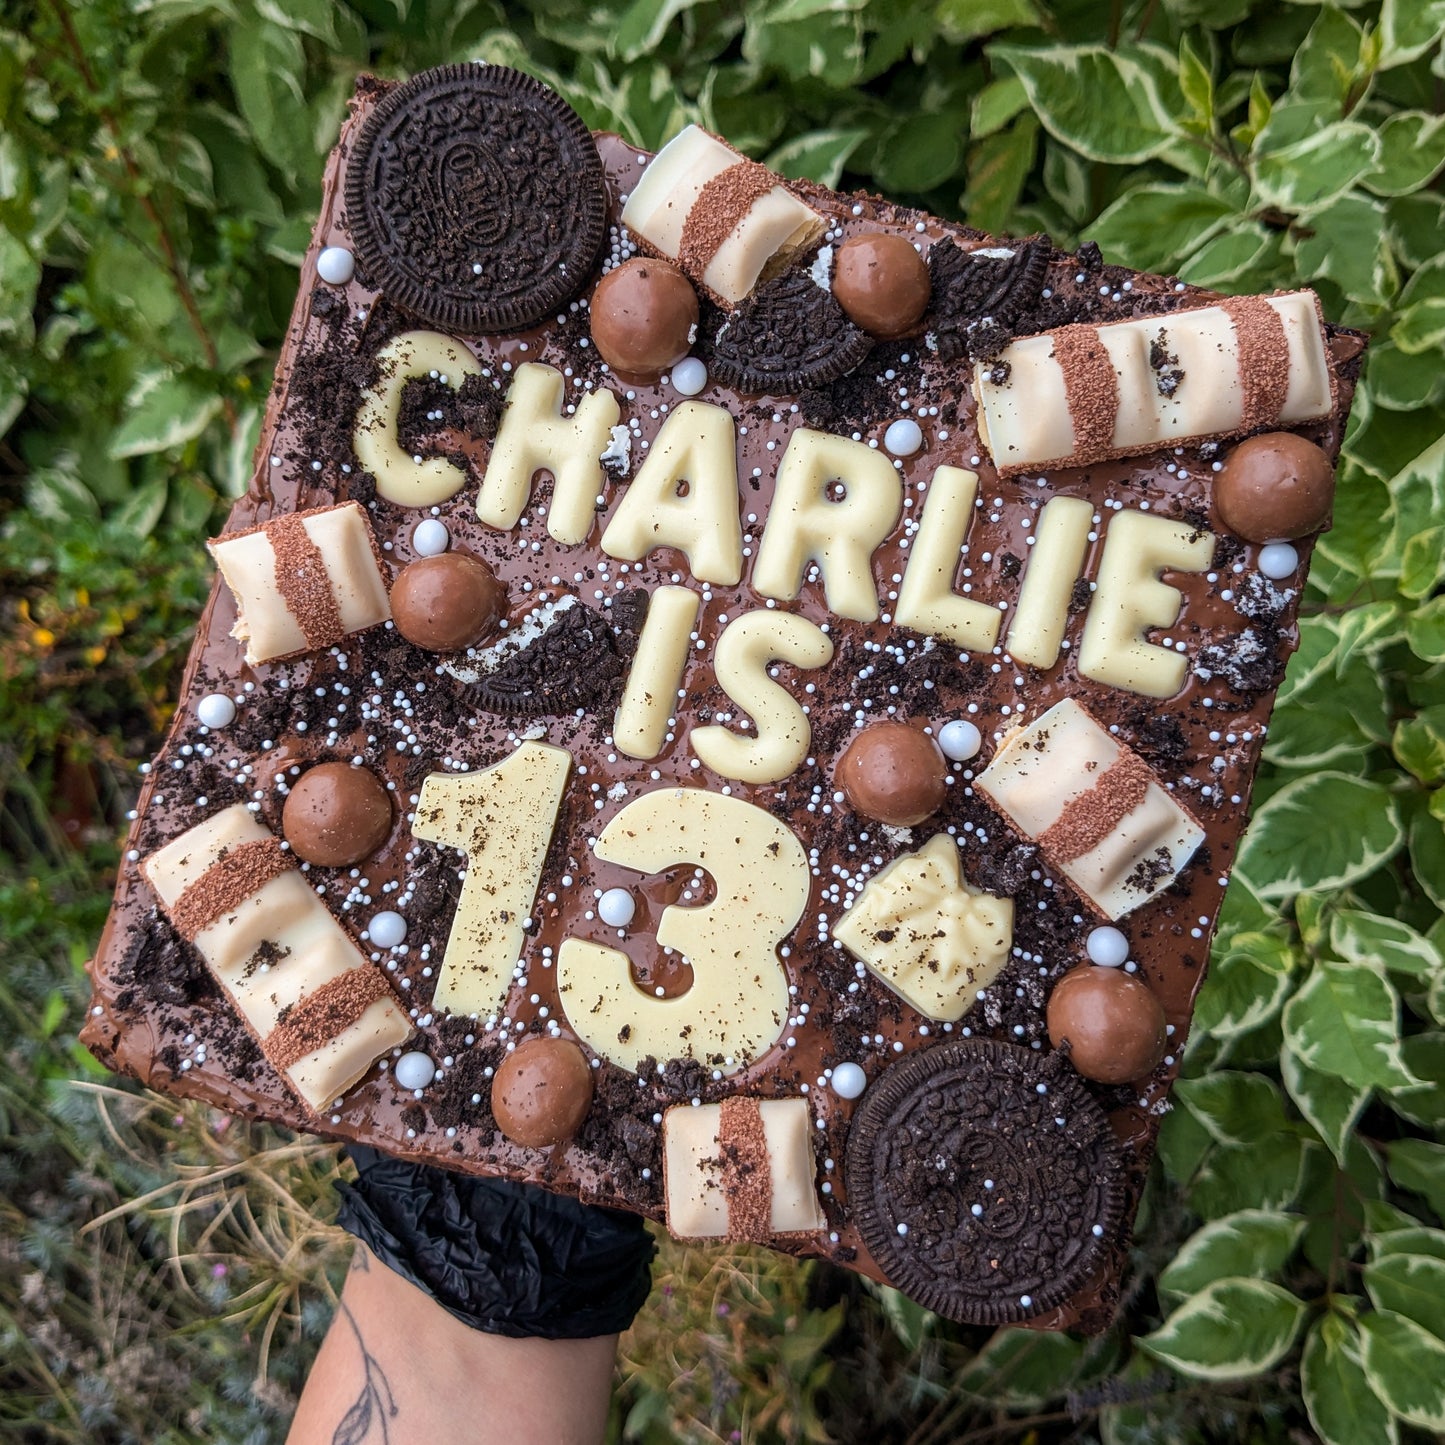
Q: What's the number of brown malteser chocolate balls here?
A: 8